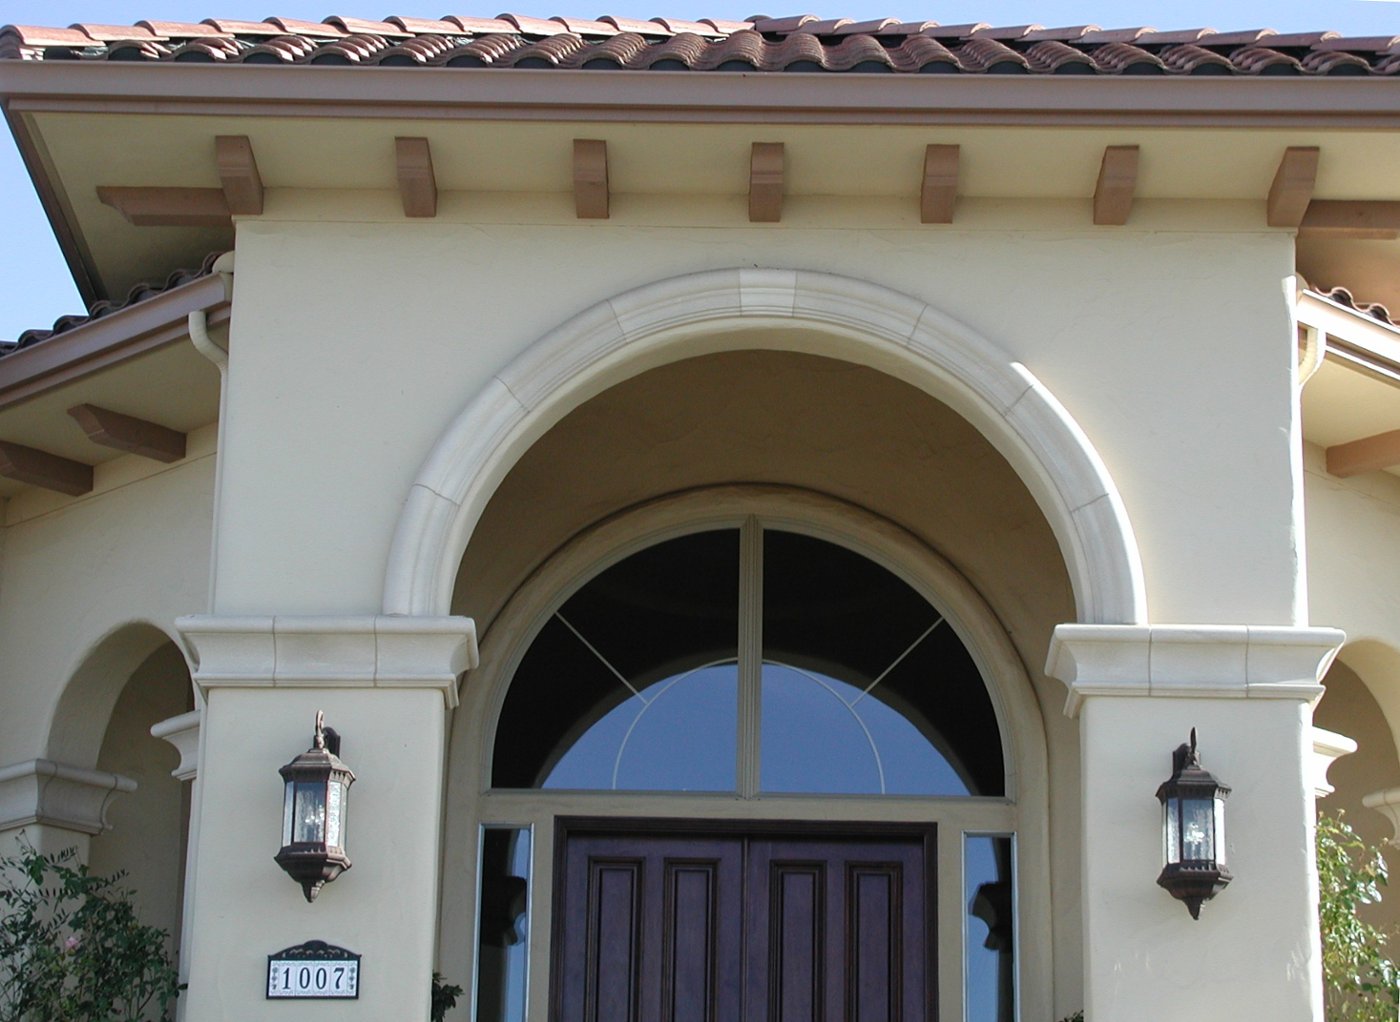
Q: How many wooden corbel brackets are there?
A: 12